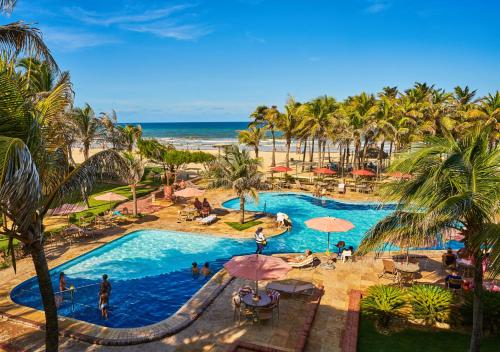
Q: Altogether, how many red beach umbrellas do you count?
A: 4